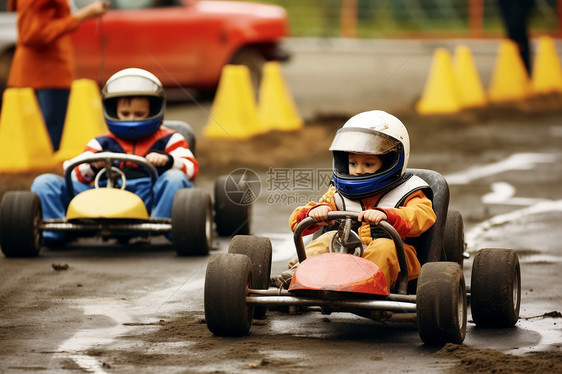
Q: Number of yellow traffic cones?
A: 8